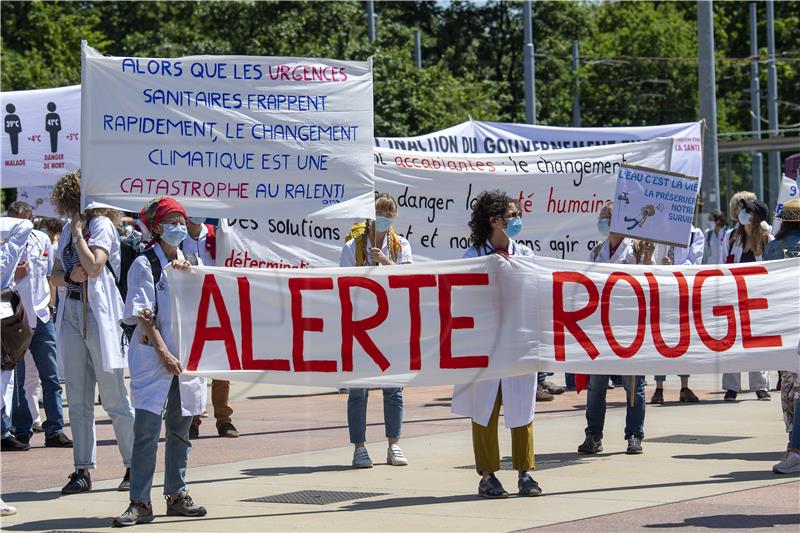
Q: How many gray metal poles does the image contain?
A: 7